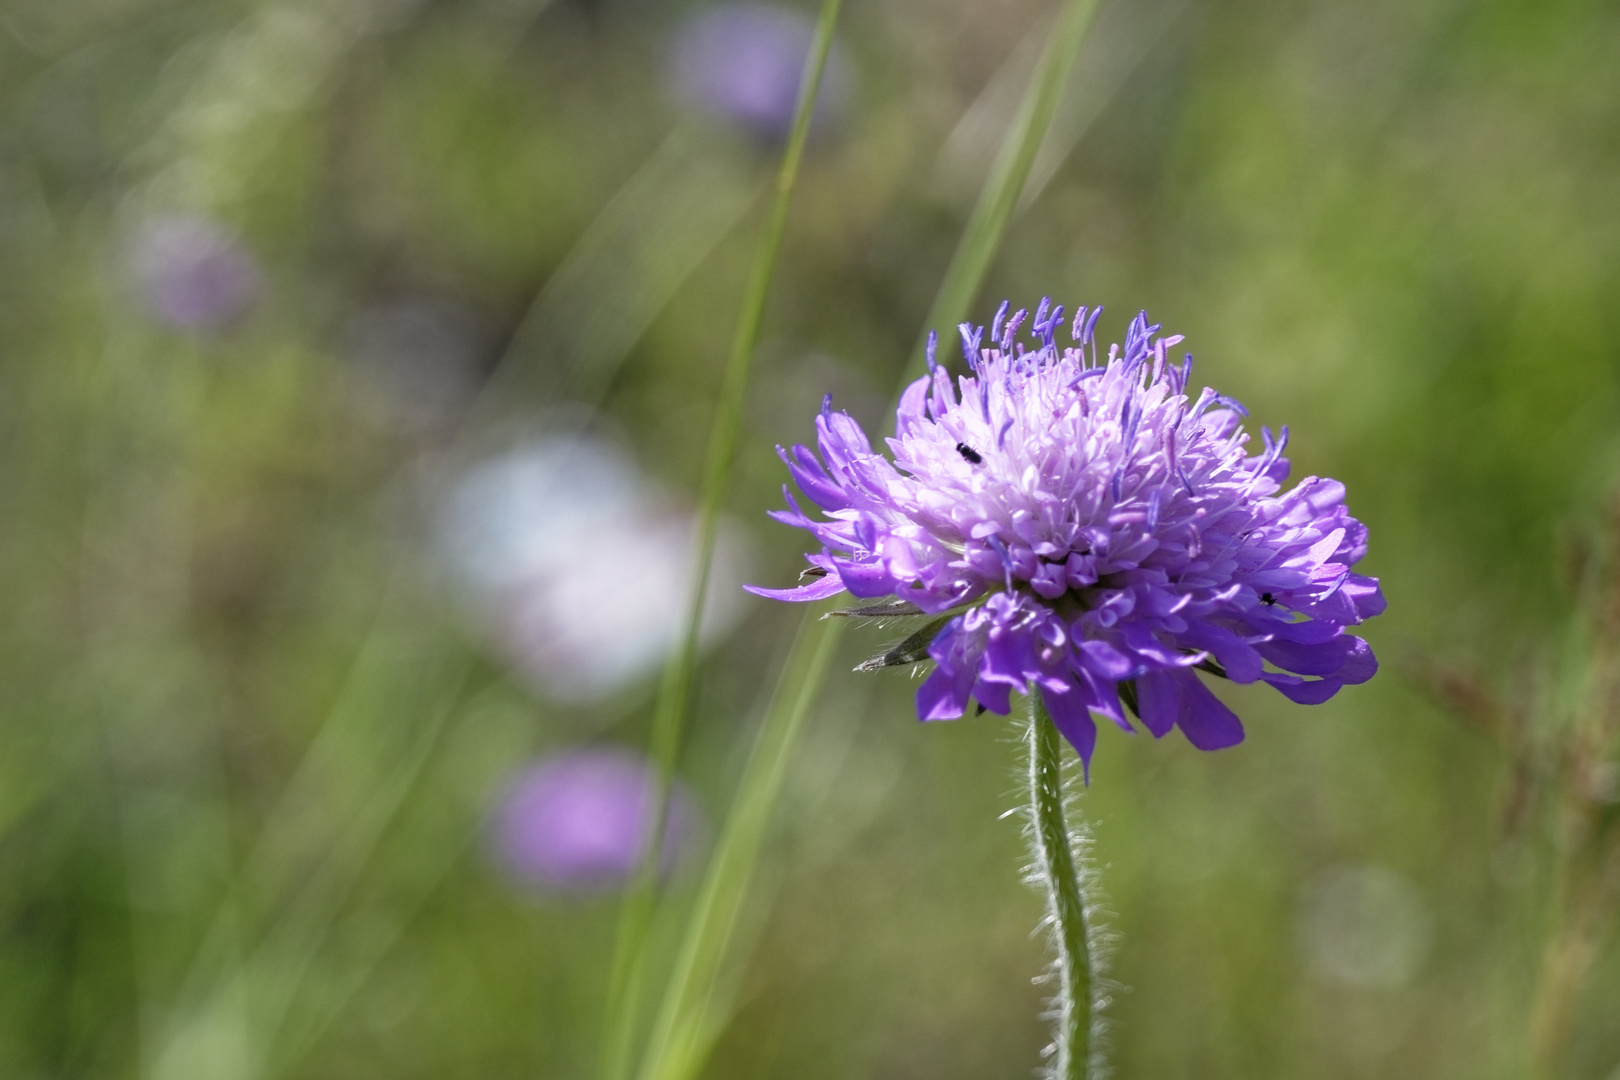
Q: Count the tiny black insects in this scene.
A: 2